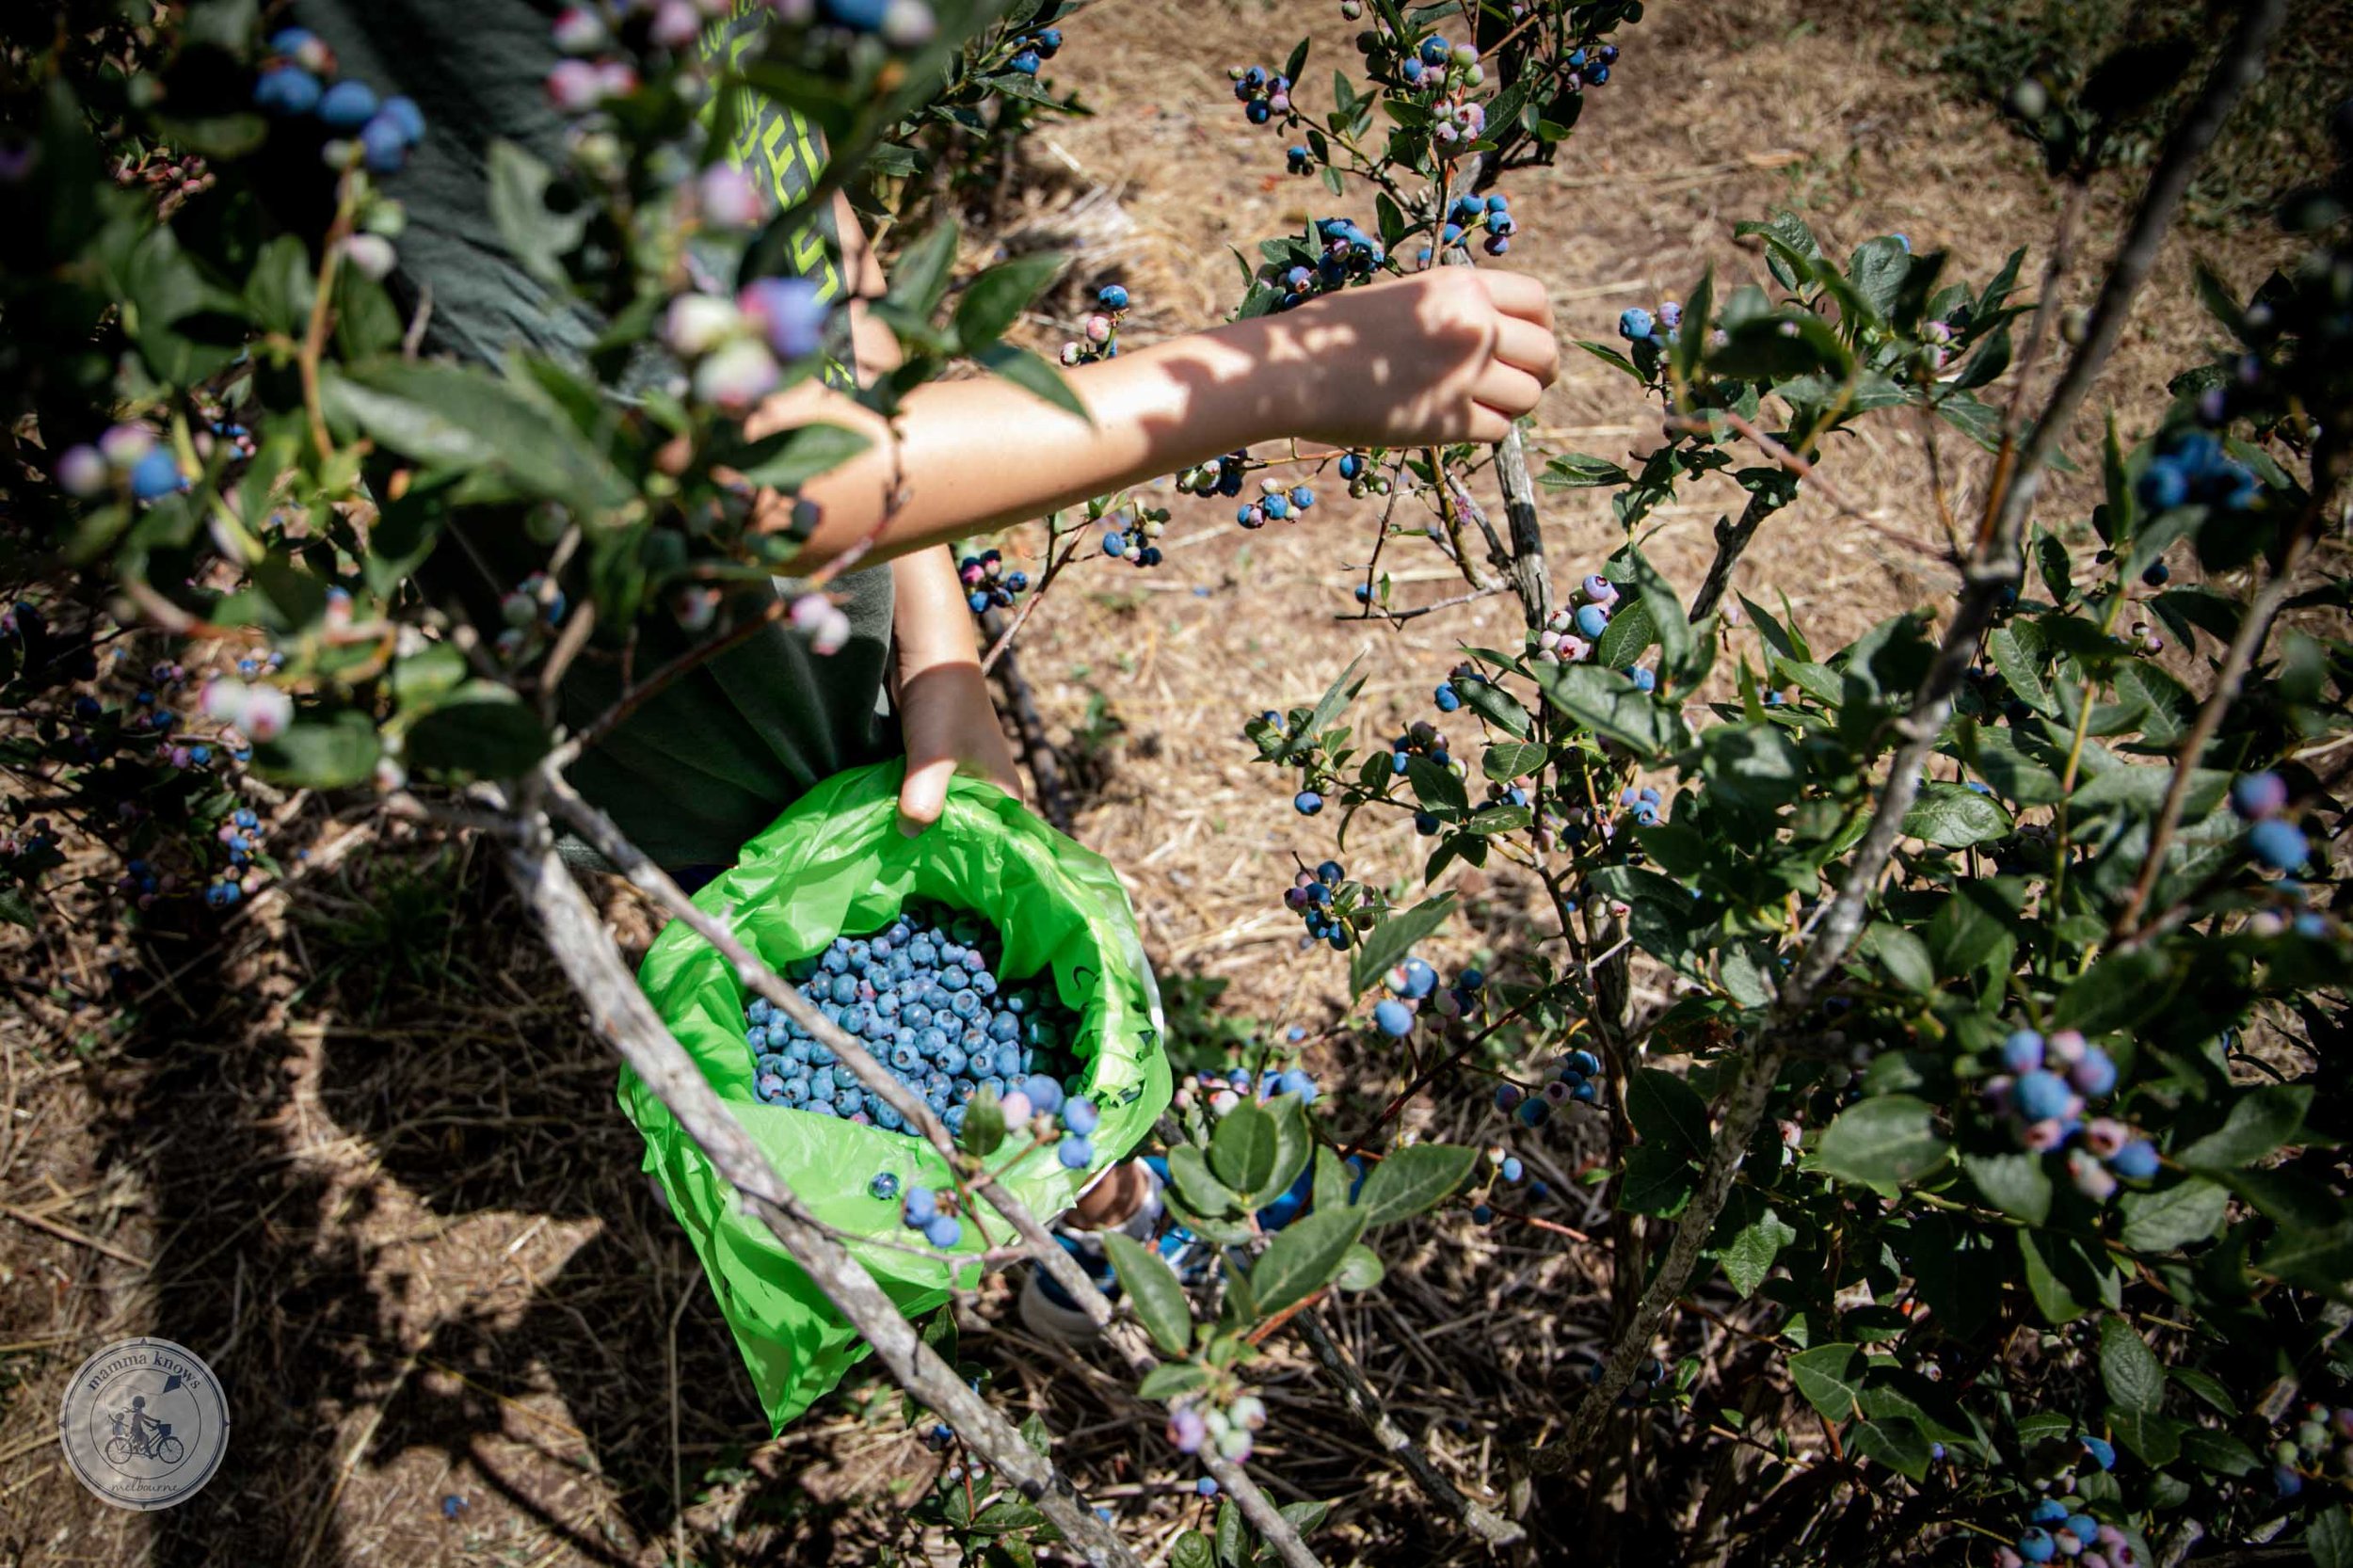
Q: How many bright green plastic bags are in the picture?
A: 1